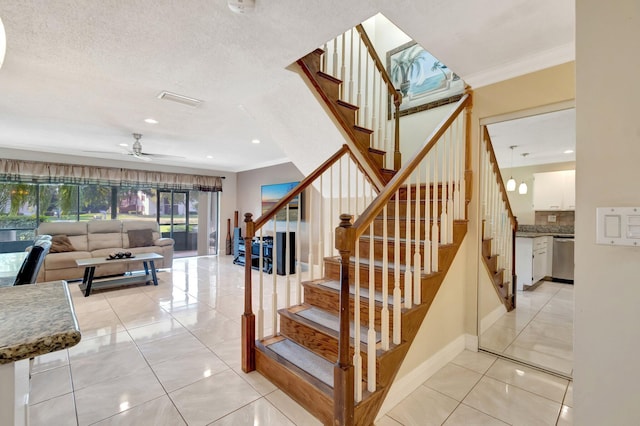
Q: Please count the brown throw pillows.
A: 2